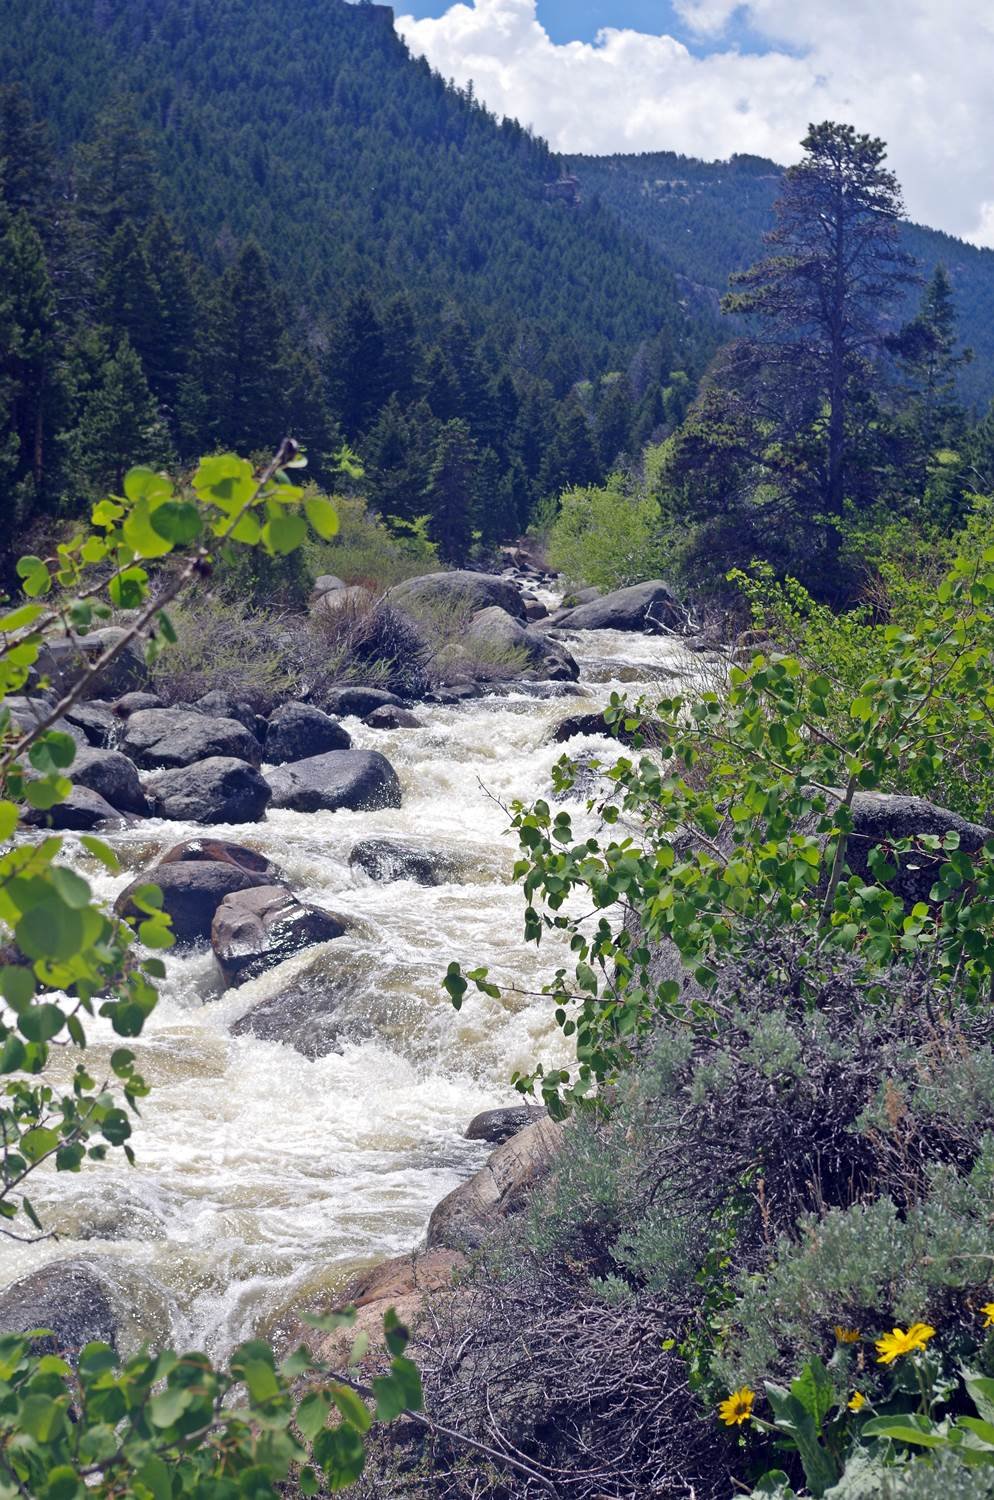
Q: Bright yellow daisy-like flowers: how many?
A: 5